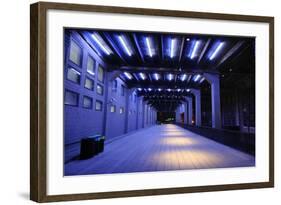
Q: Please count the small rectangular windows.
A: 11